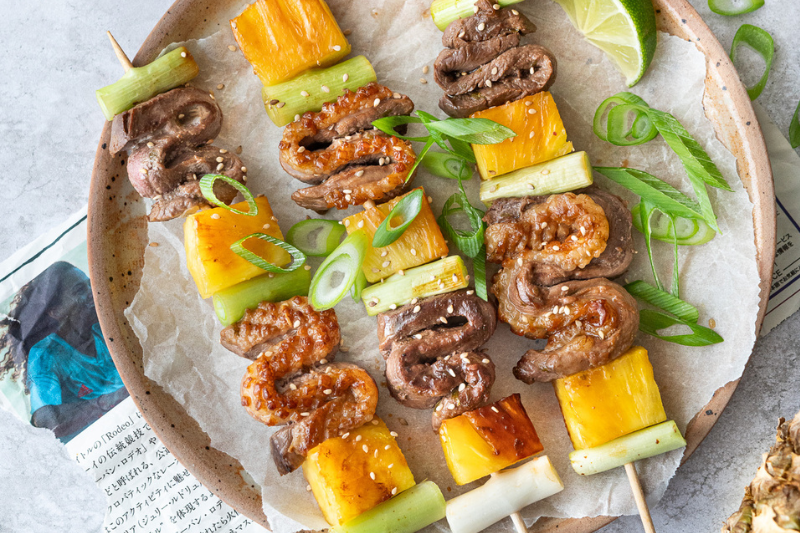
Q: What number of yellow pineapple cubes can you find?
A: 7